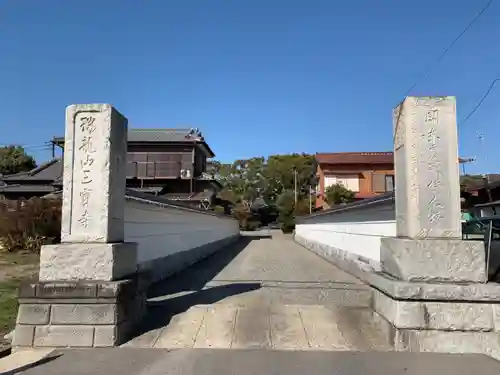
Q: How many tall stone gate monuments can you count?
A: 2